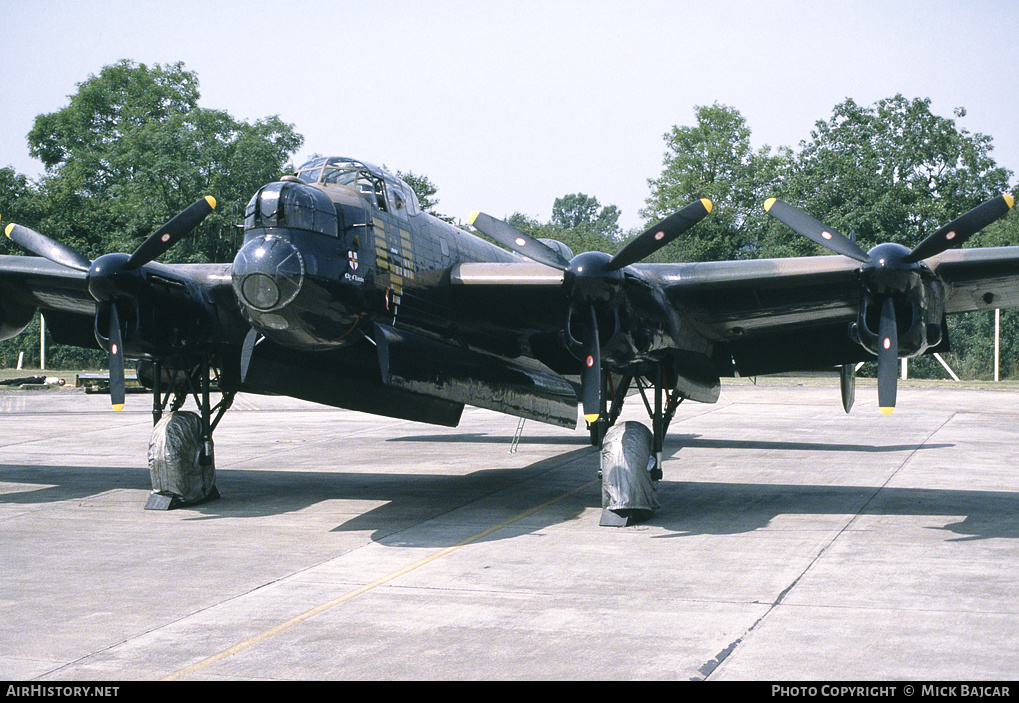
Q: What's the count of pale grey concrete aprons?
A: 1